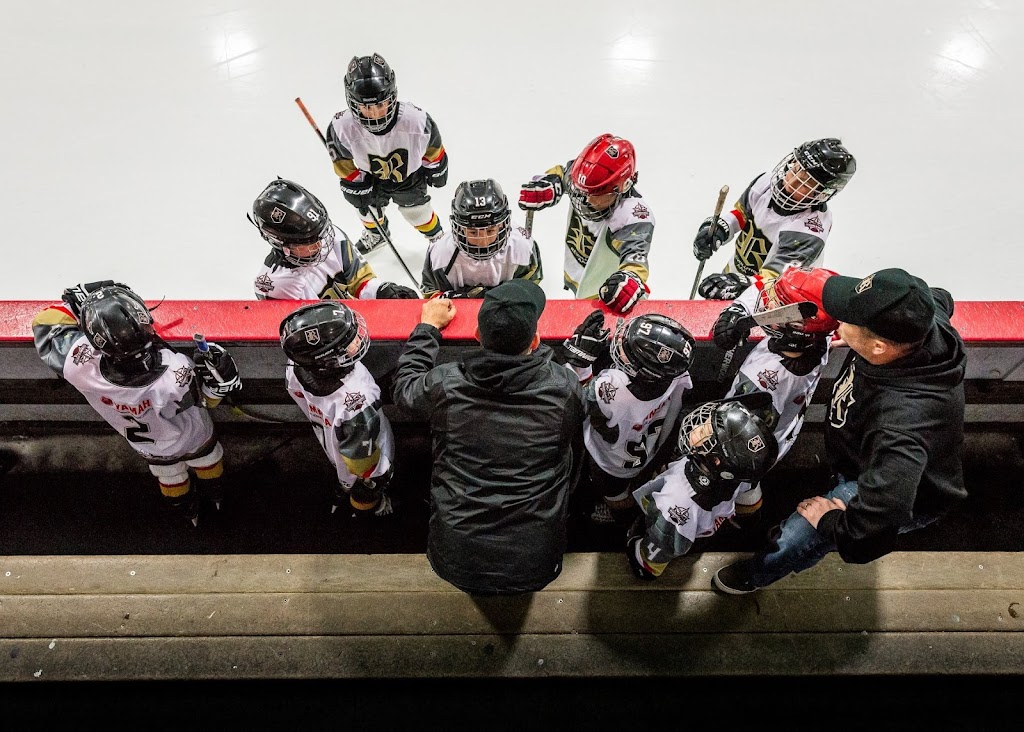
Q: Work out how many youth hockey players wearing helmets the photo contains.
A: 10